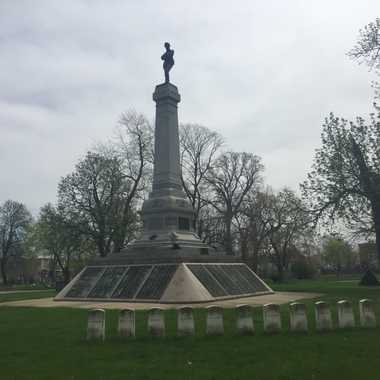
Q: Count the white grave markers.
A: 11